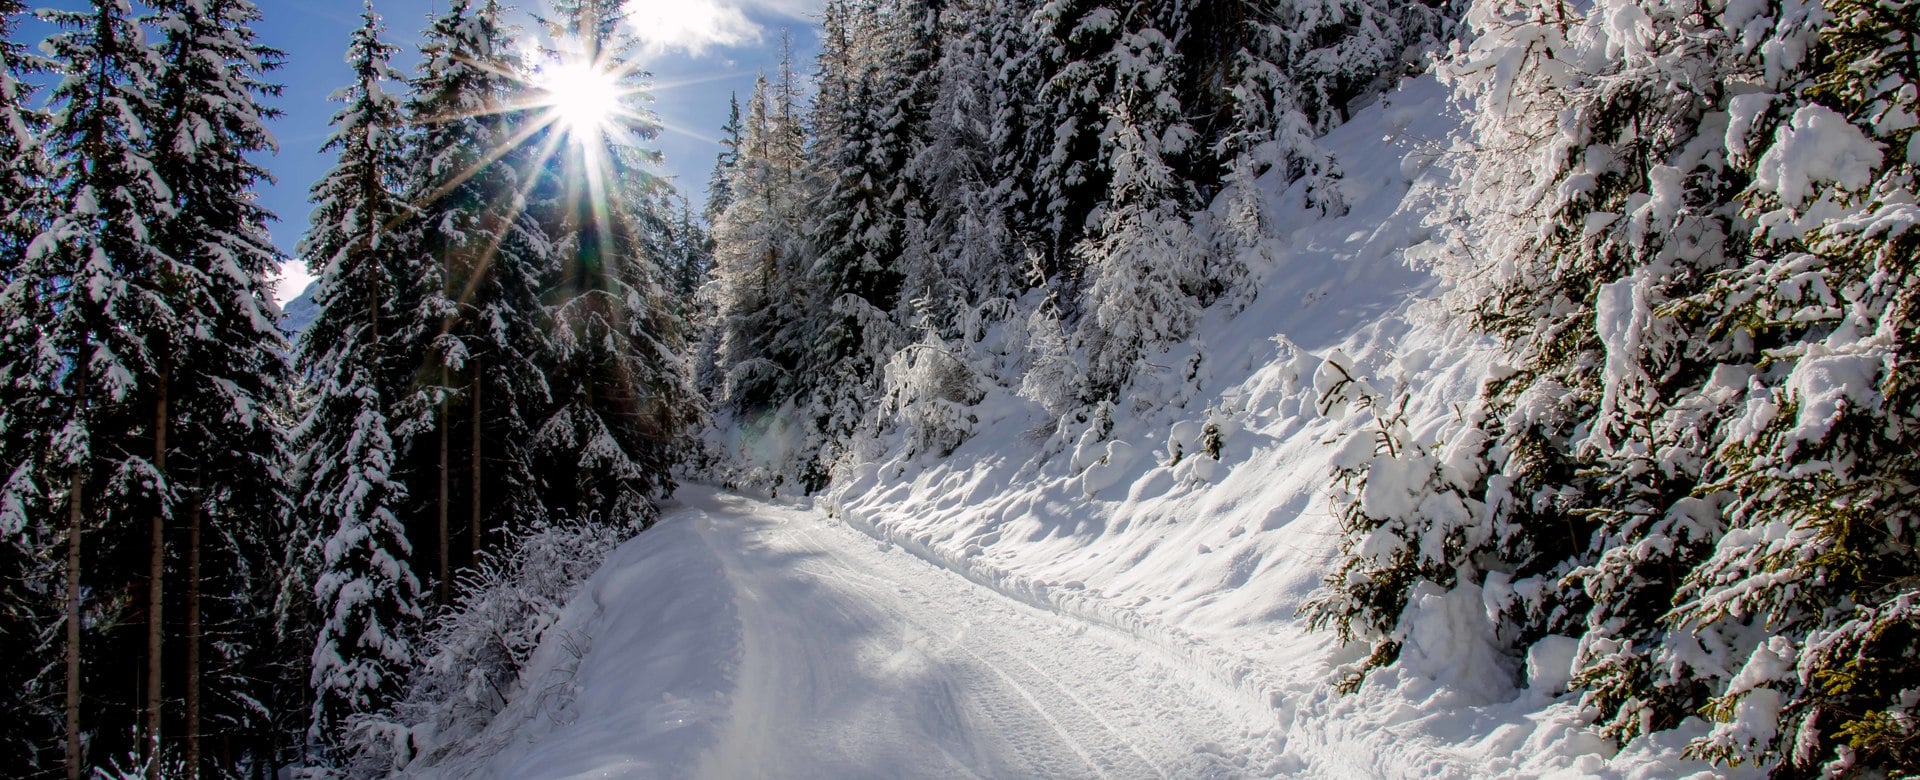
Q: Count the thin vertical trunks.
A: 5